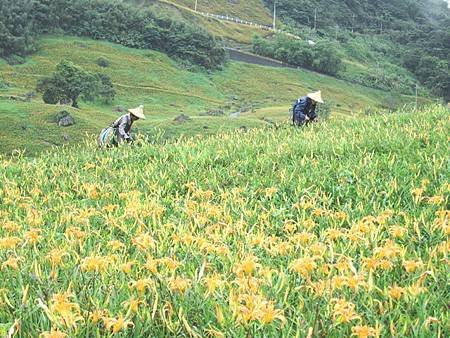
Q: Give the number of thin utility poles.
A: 6